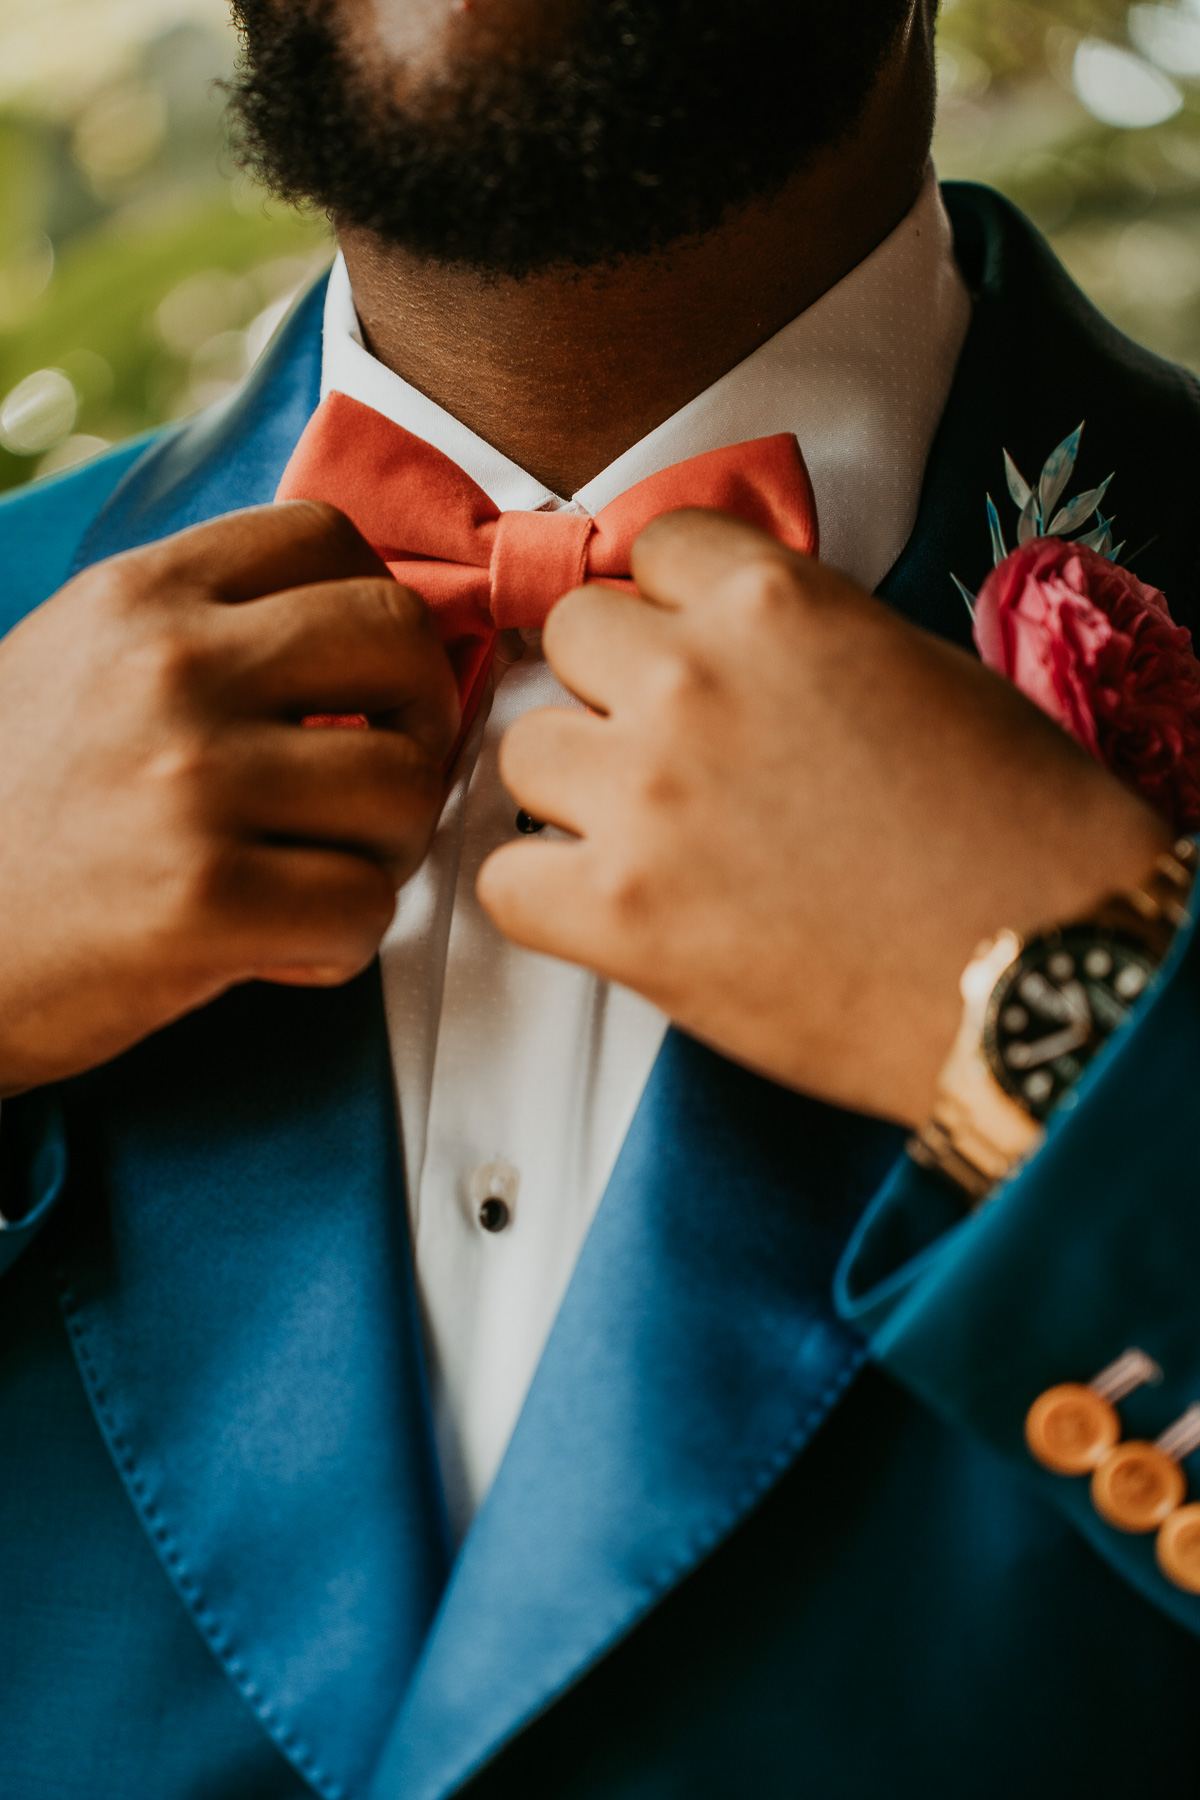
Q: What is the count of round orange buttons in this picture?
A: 3